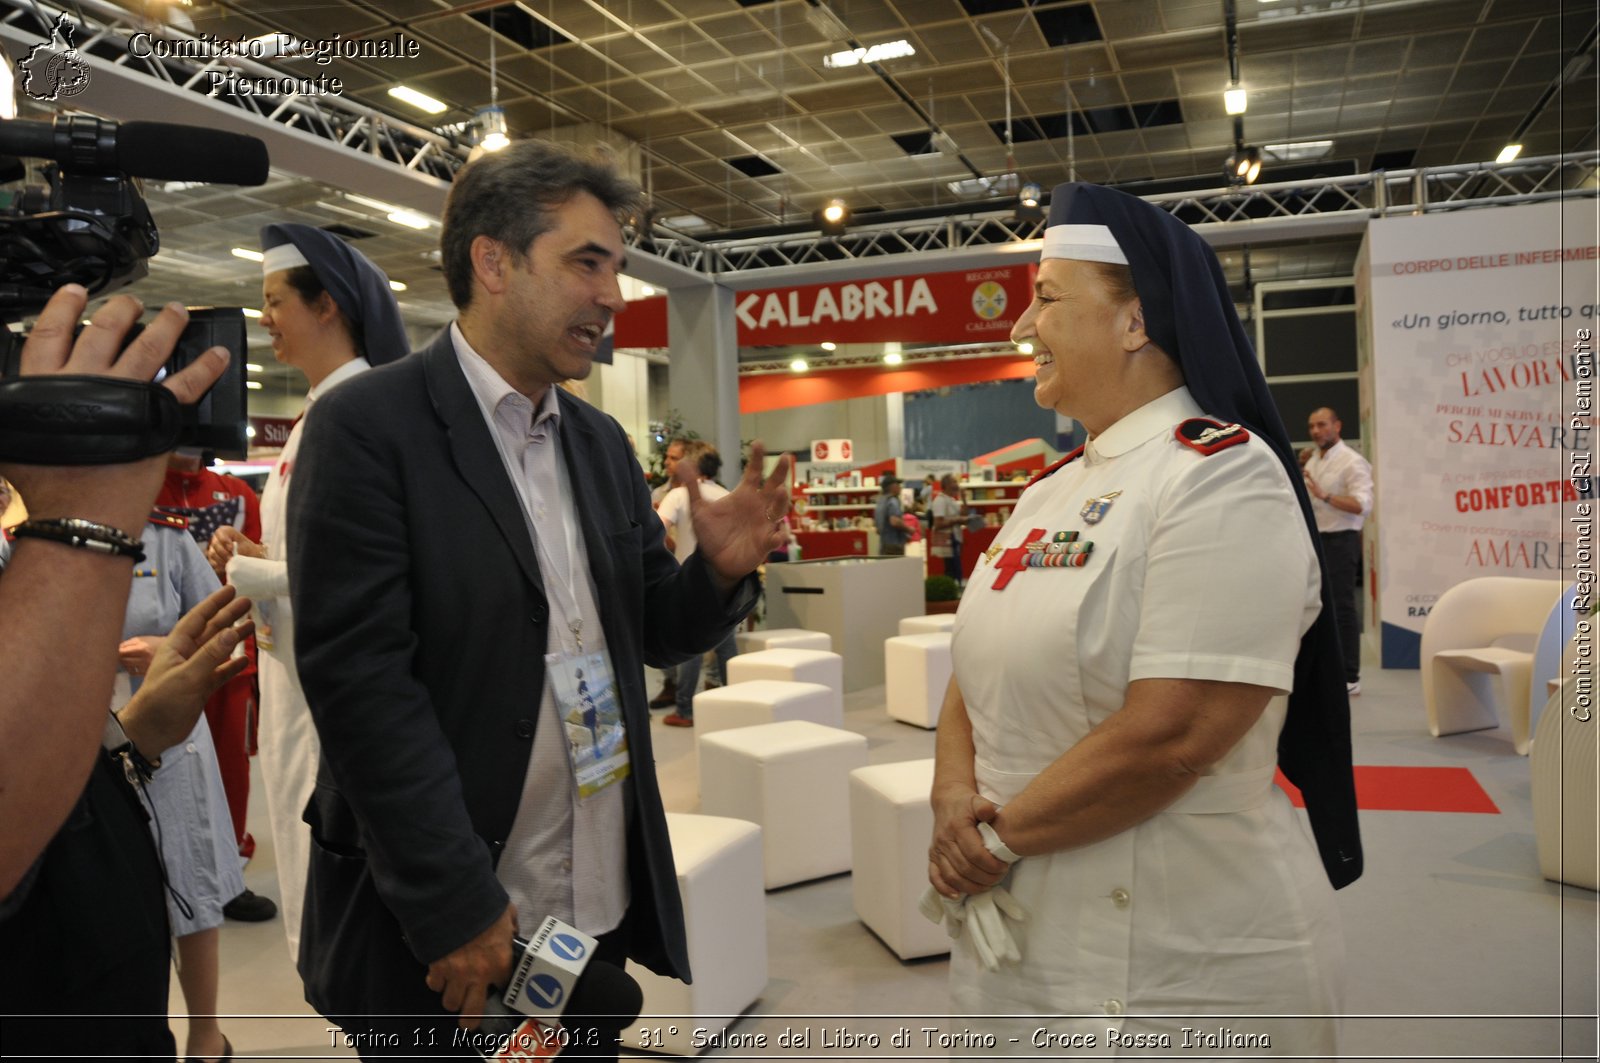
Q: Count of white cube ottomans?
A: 8